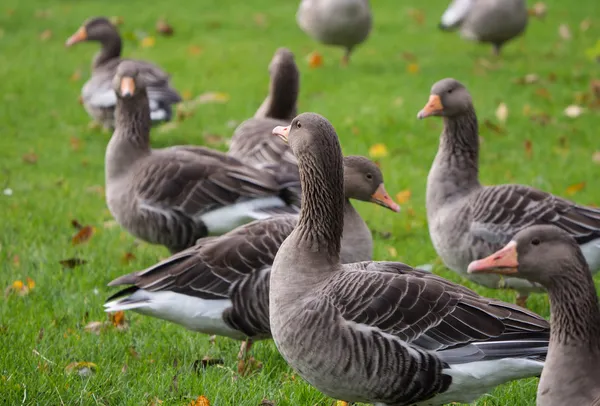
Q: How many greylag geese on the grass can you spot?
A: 9